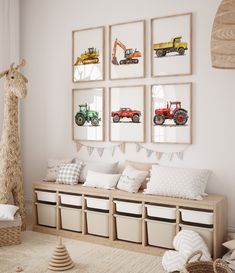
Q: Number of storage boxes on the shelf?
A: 12